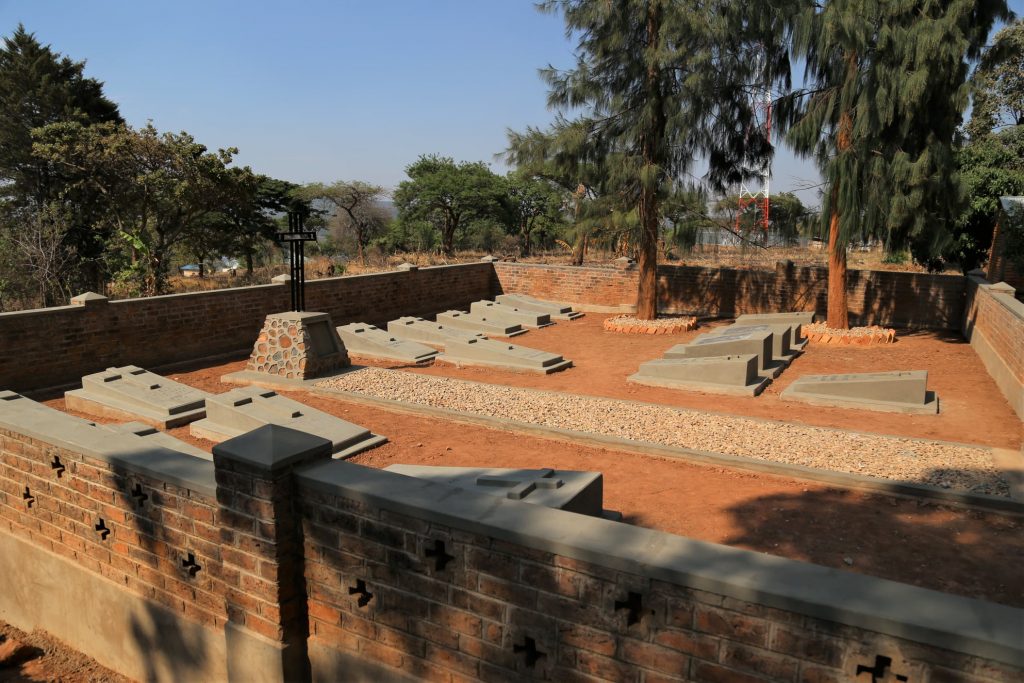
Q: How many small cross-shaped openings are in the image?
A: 10